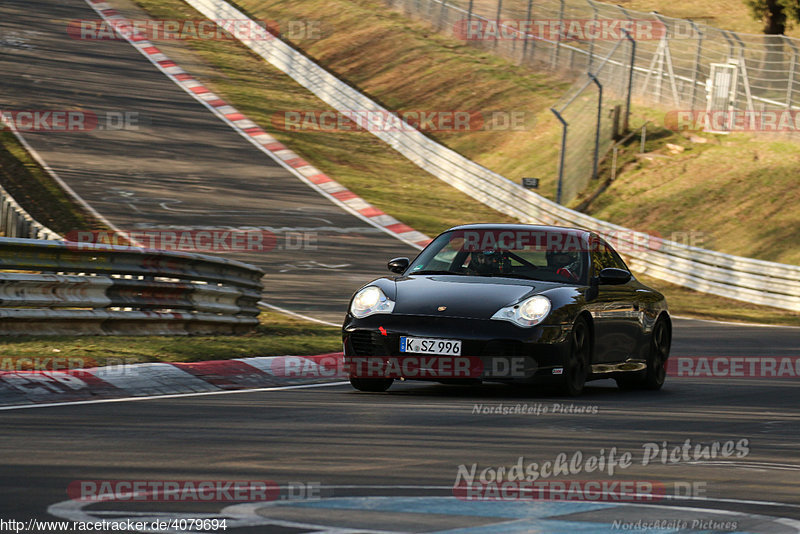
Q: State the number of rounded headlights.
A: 2